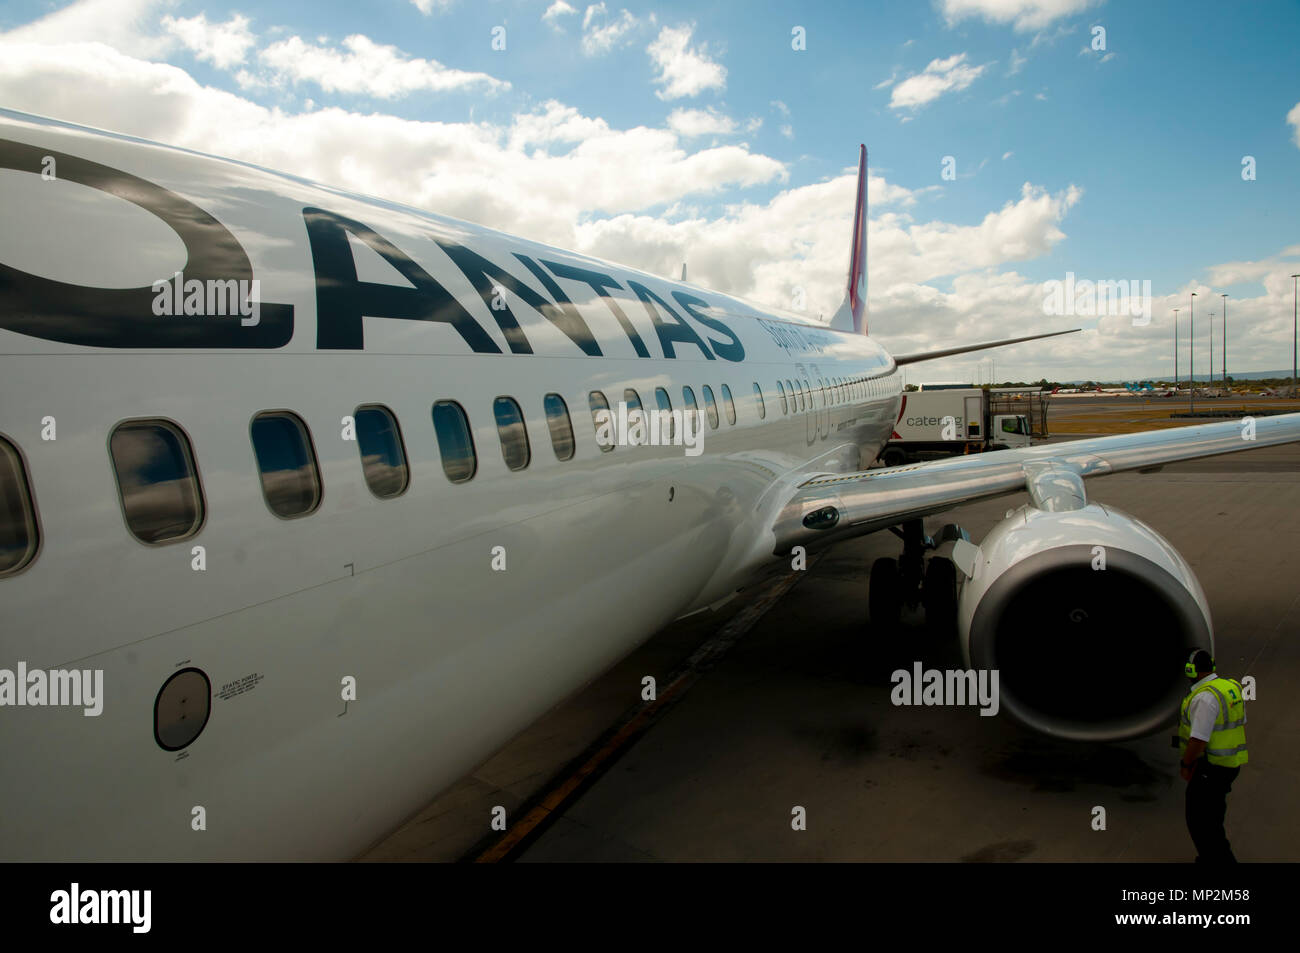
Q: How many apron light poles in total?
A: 5